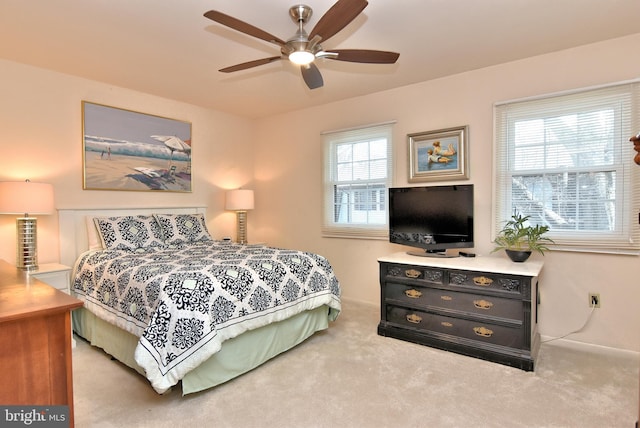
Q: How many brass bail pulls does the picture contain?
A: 6